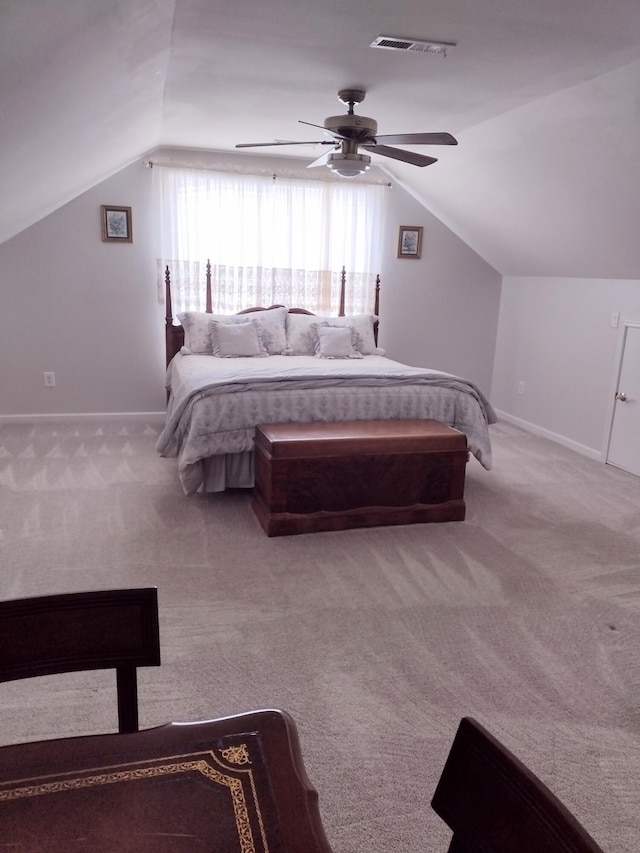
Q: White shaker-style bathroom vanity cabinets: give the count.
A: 0